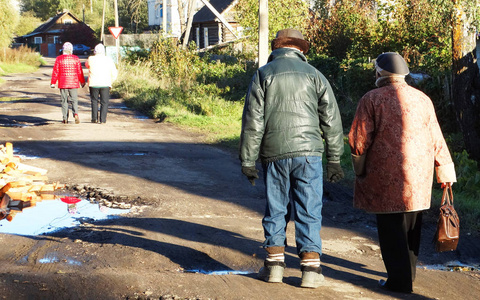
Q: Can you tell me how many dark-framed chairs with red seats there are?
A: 0